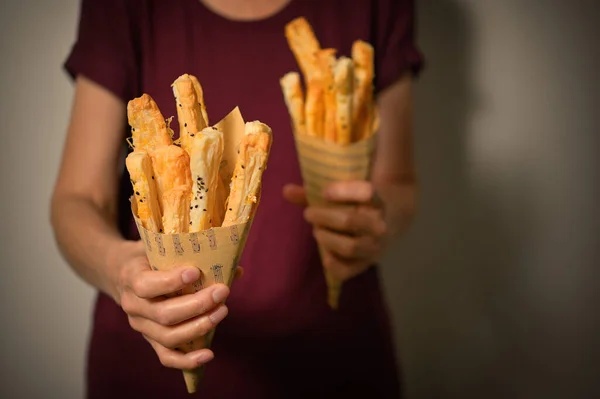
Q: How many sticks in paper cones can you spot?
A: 12